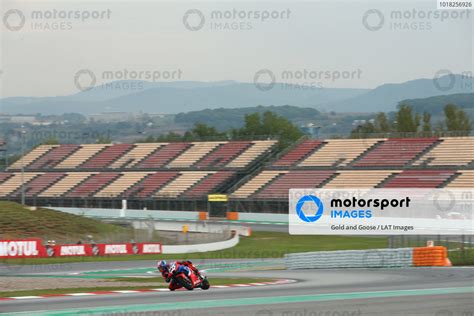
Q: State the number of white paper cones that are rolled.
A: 0